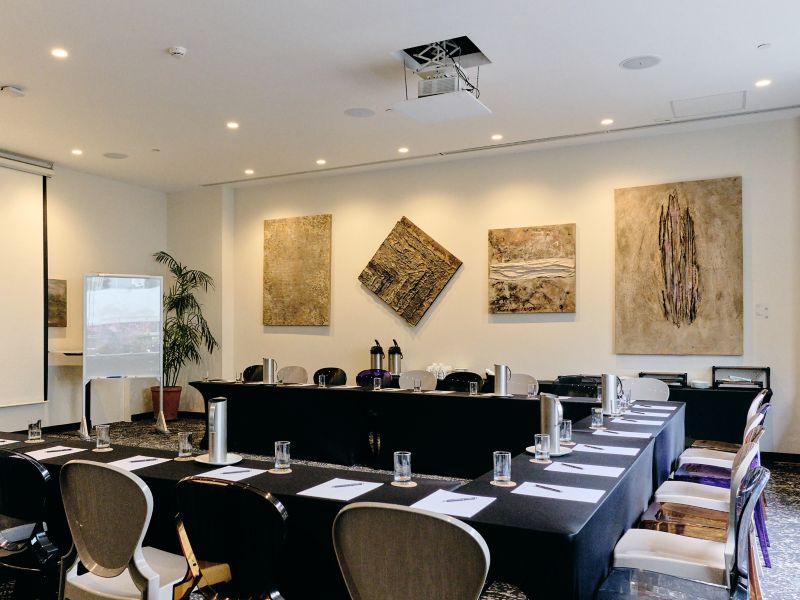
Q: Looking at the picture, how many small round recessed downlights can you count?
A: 9